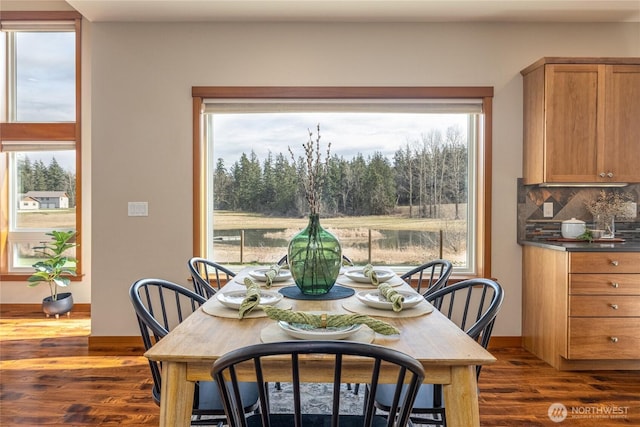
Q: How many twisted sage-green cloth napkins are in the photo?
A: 5